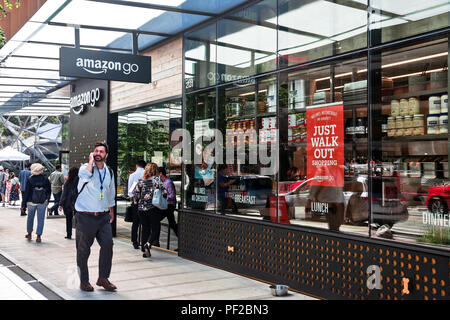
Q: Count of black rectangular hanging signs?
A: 1